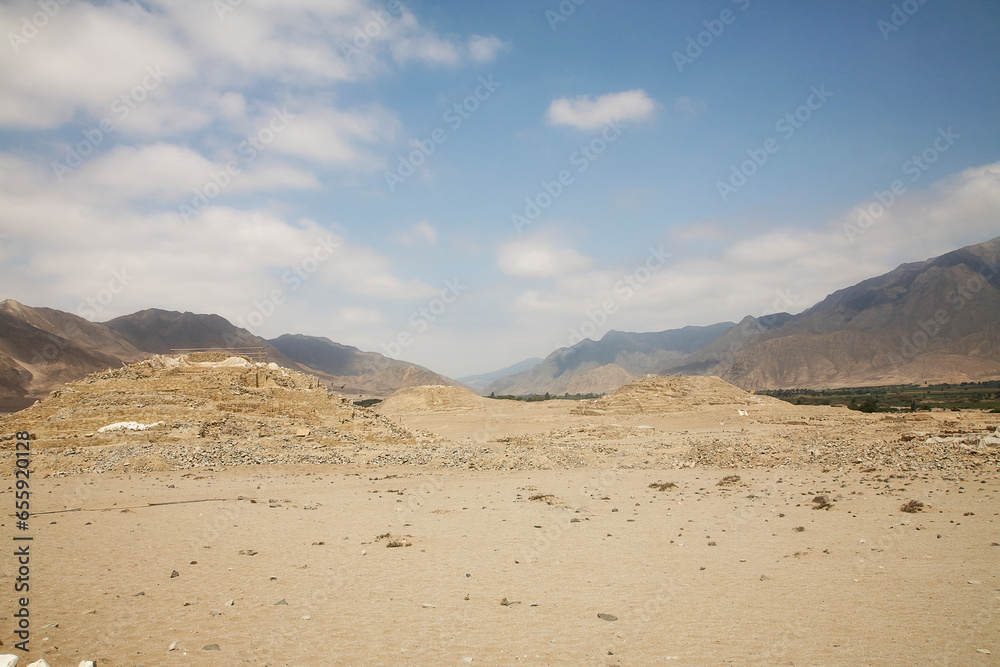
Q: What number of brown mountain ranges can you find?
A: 2